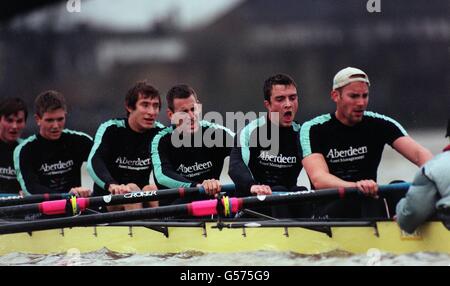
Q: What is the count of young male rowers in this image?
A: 6